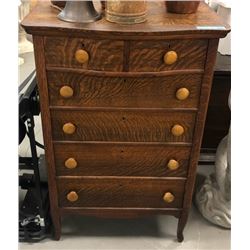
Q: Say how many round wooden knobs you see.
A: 10